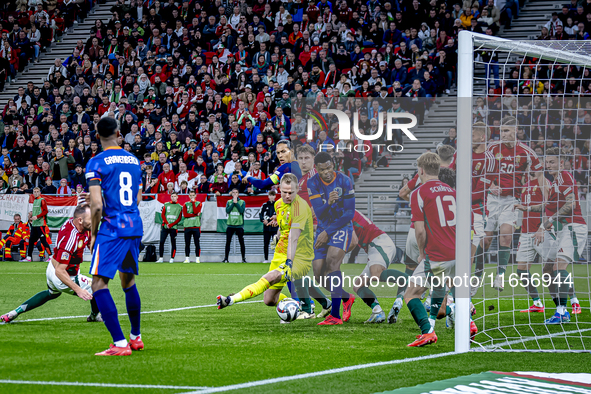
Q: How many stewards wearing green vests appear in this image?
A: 4